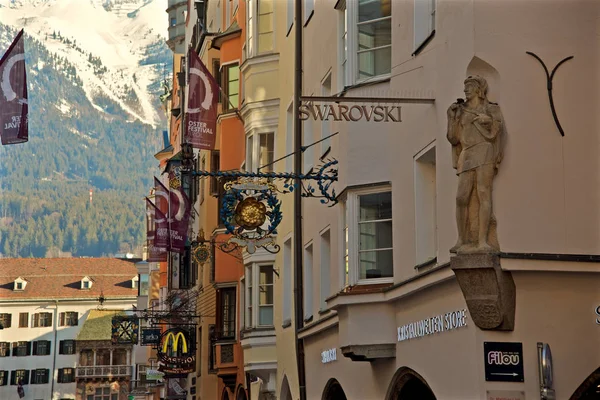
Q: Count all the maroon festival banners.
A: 5